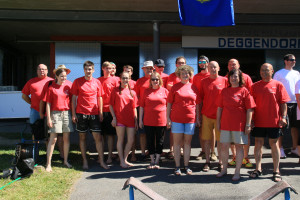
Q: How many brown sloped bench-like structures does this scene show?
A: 2